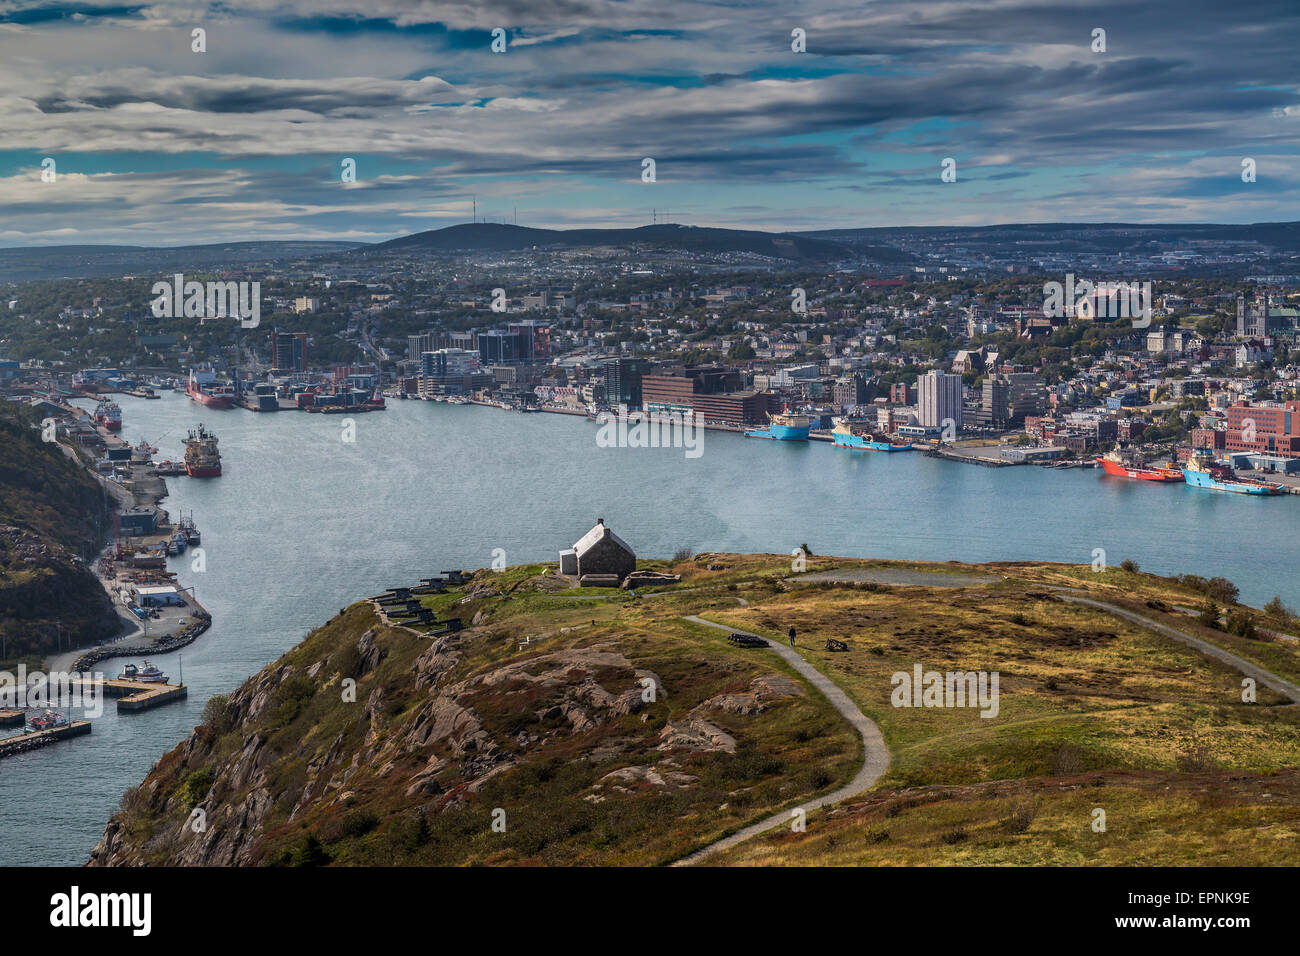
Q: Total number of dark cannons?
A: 6